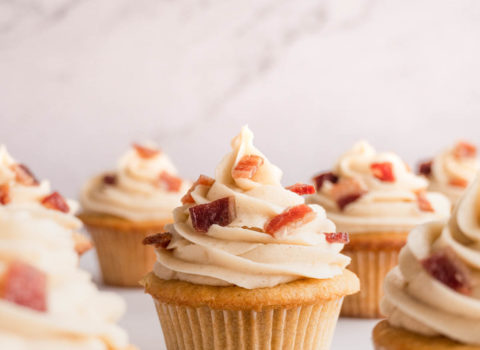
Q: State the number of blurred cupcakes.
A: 6